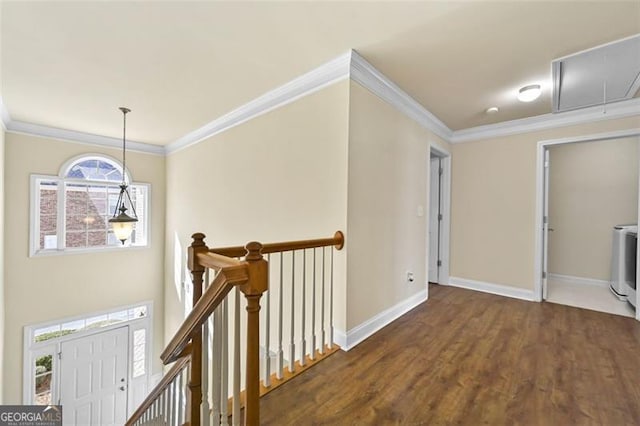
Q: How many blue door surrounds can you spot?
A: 0